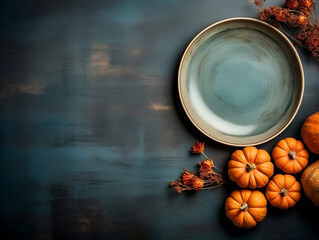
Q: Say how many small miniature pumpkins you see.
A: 4